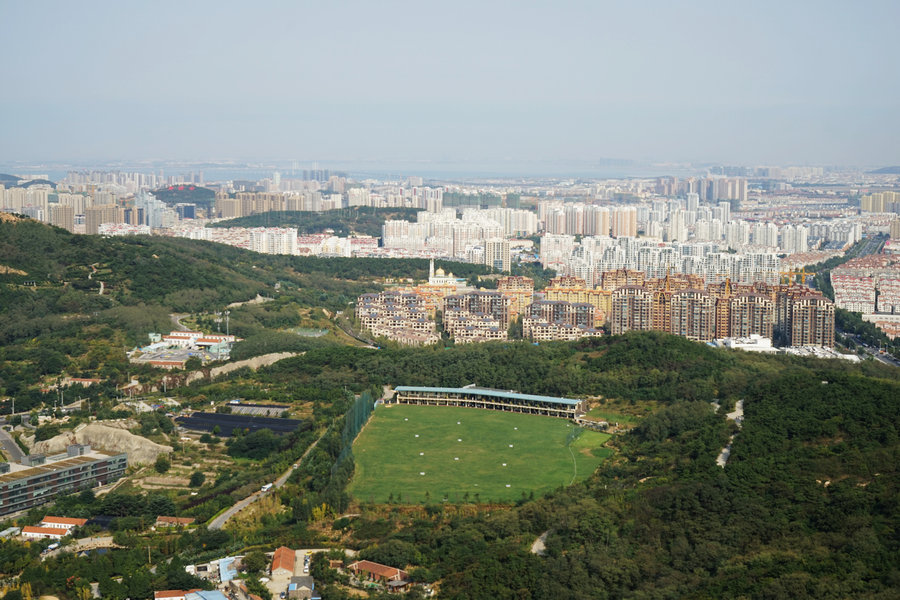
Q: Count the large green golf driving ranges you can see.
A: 1